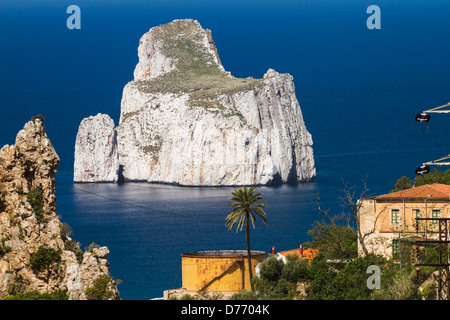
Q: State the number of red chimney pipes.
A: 2